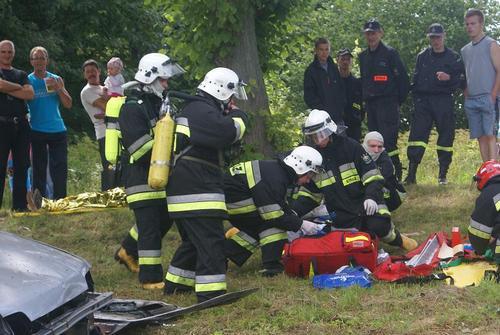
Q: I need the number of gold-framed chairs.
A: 0